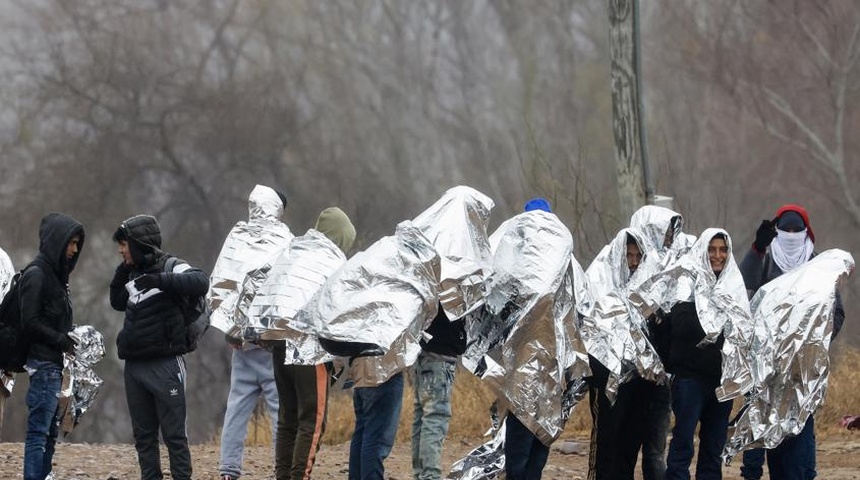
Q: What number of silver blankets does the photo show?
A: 11